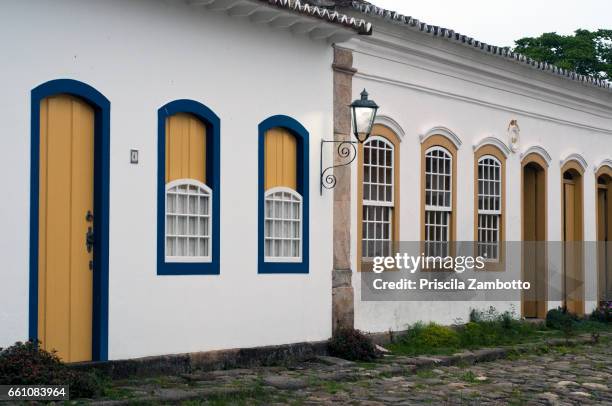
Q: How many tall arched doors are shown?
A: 4